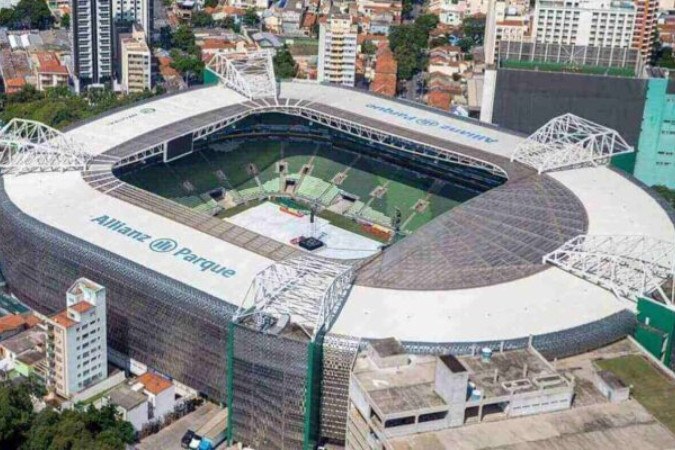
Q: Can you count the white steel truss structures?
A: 5